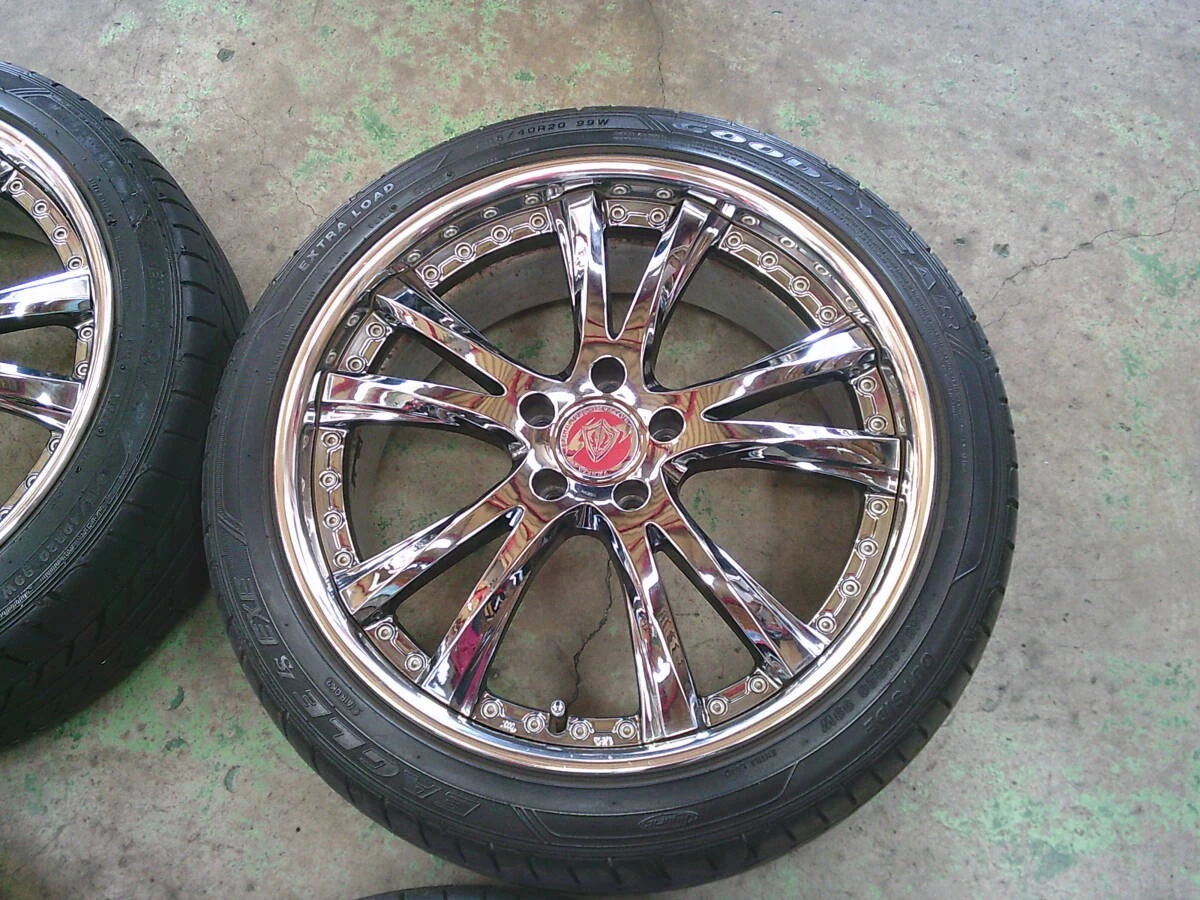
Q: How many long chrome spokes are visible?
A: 12